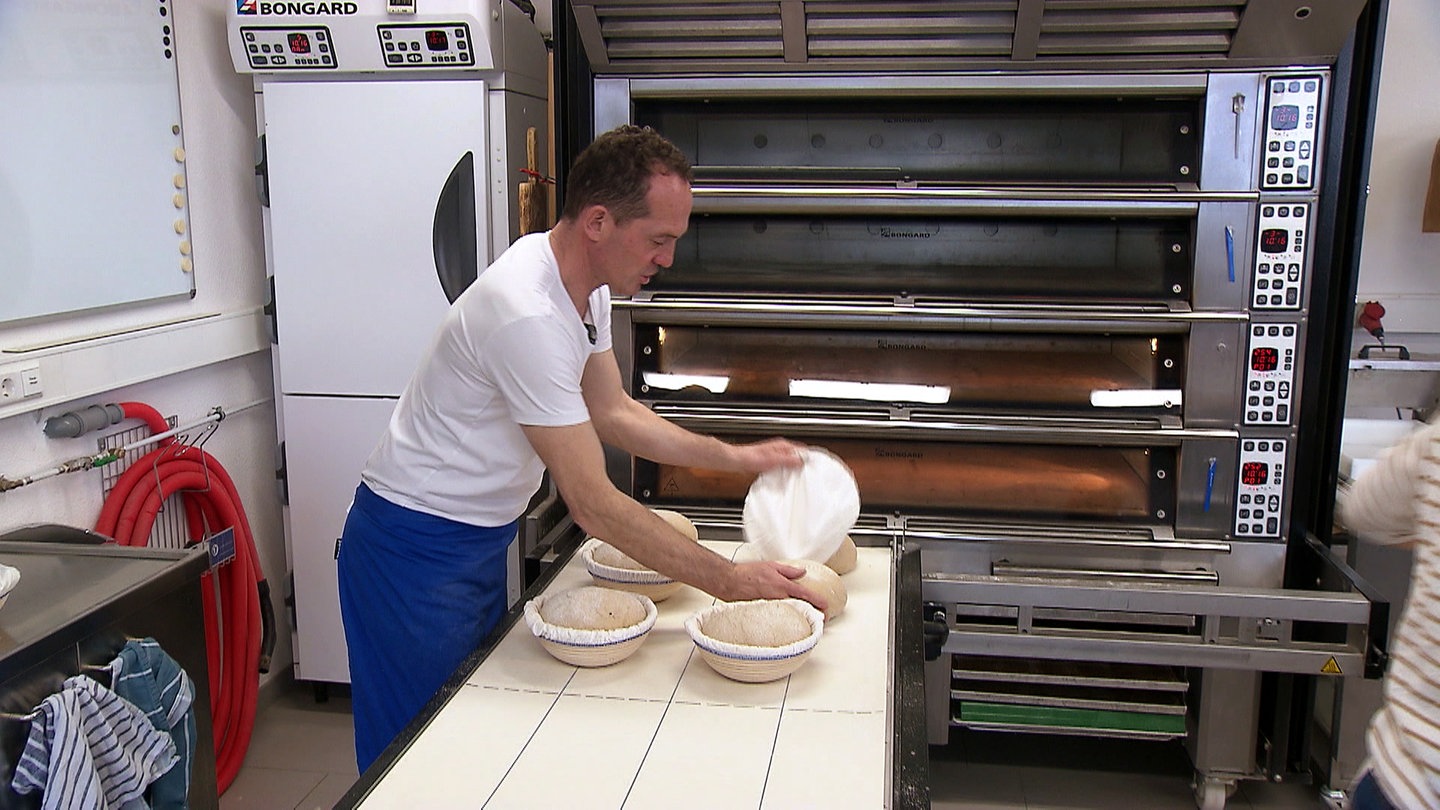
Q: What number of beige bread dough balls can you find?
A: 6